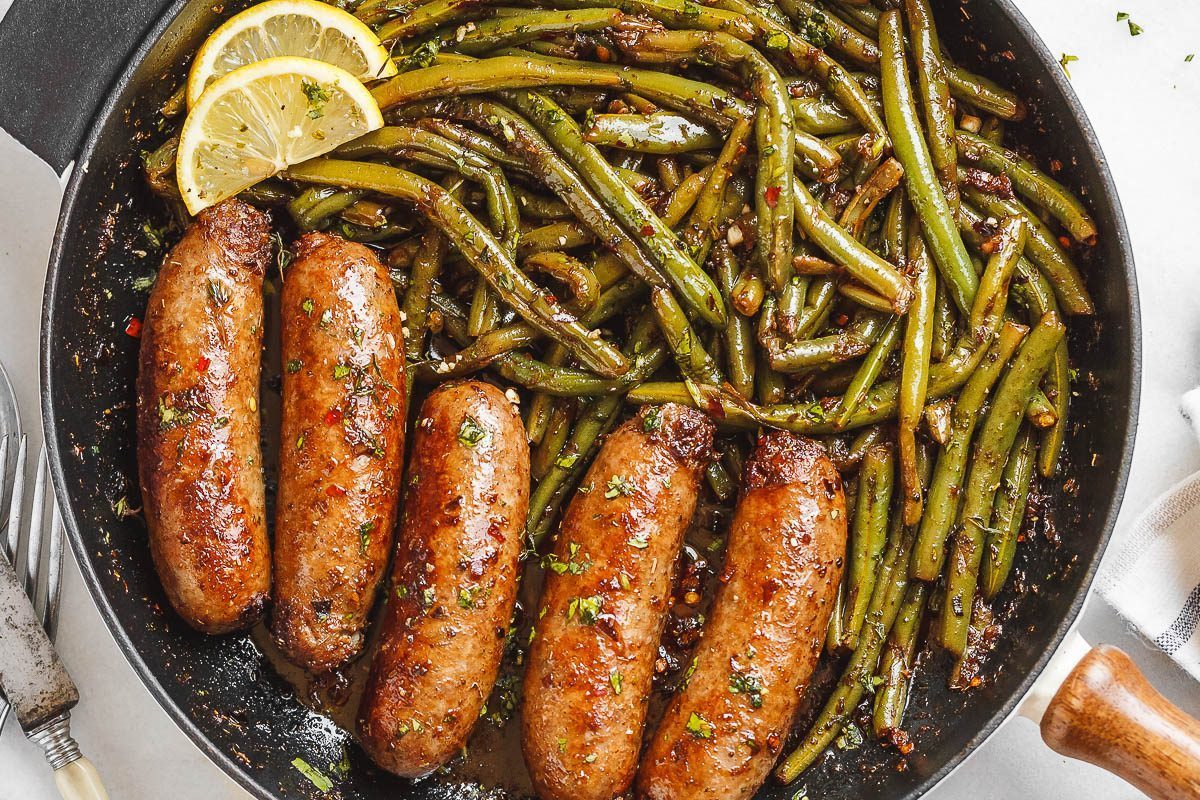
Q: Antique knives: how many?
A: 1